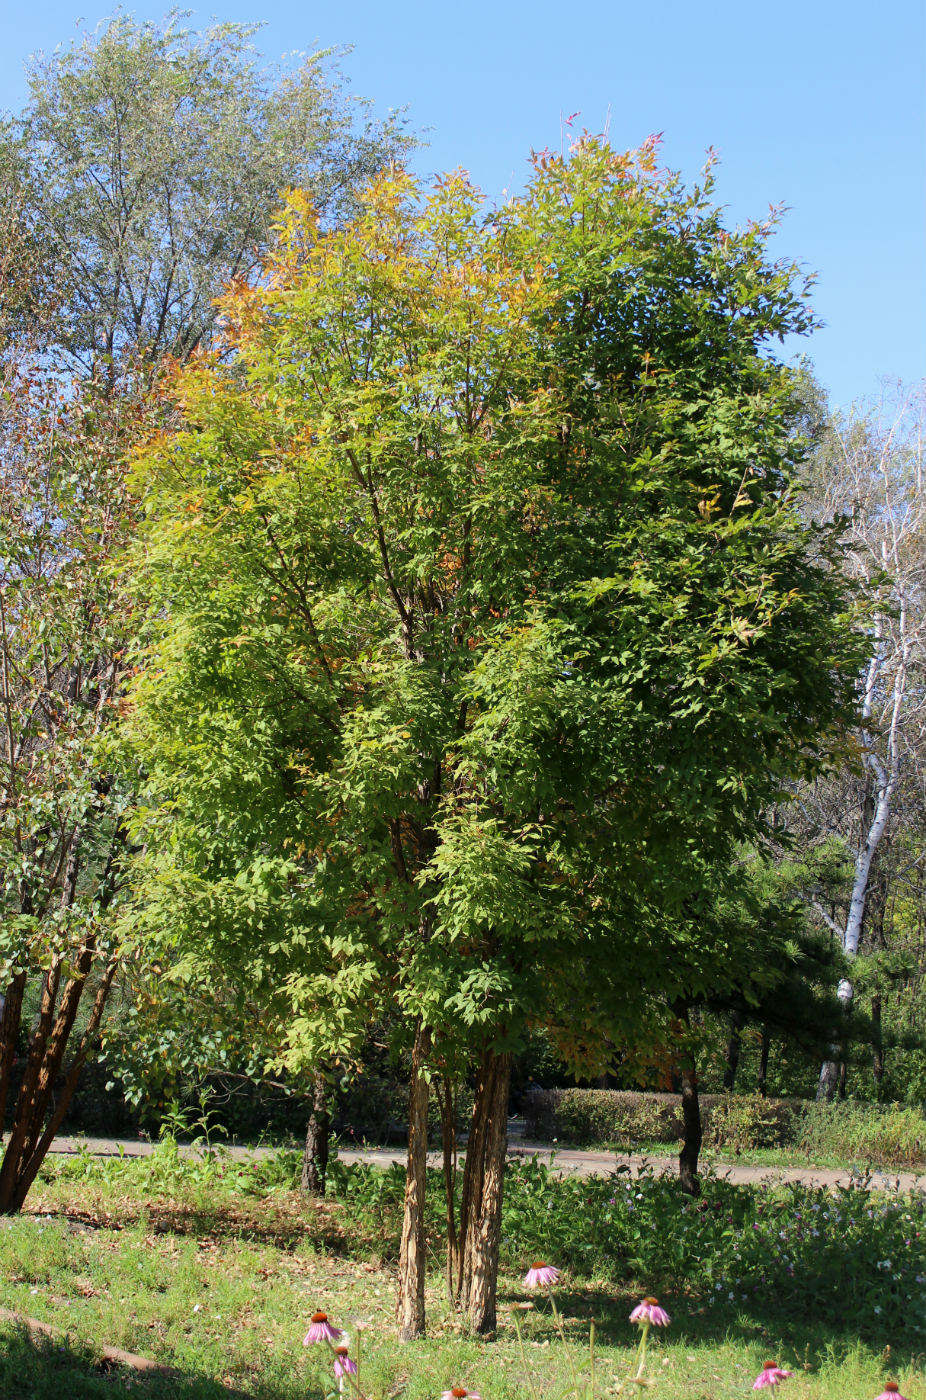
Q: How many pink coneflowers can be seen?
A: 7